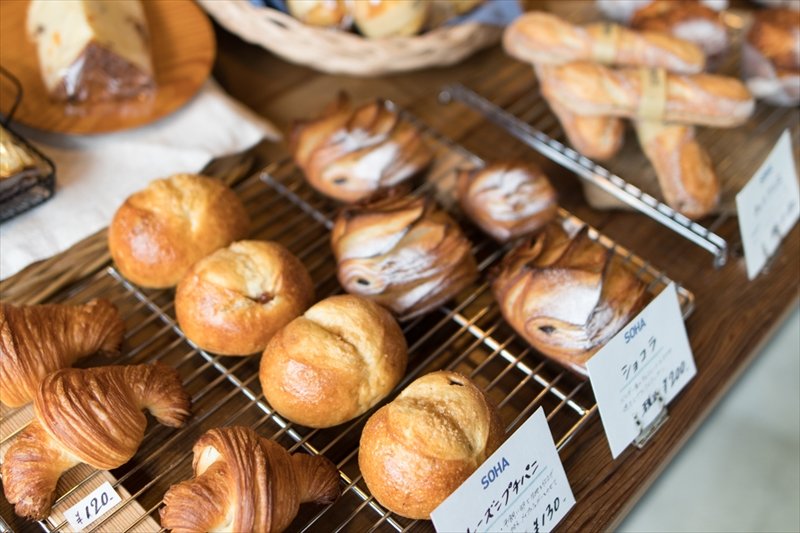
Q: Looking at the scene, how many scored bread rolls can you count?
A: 4